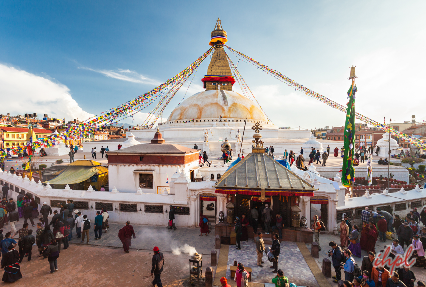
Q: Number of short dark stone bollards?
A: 5